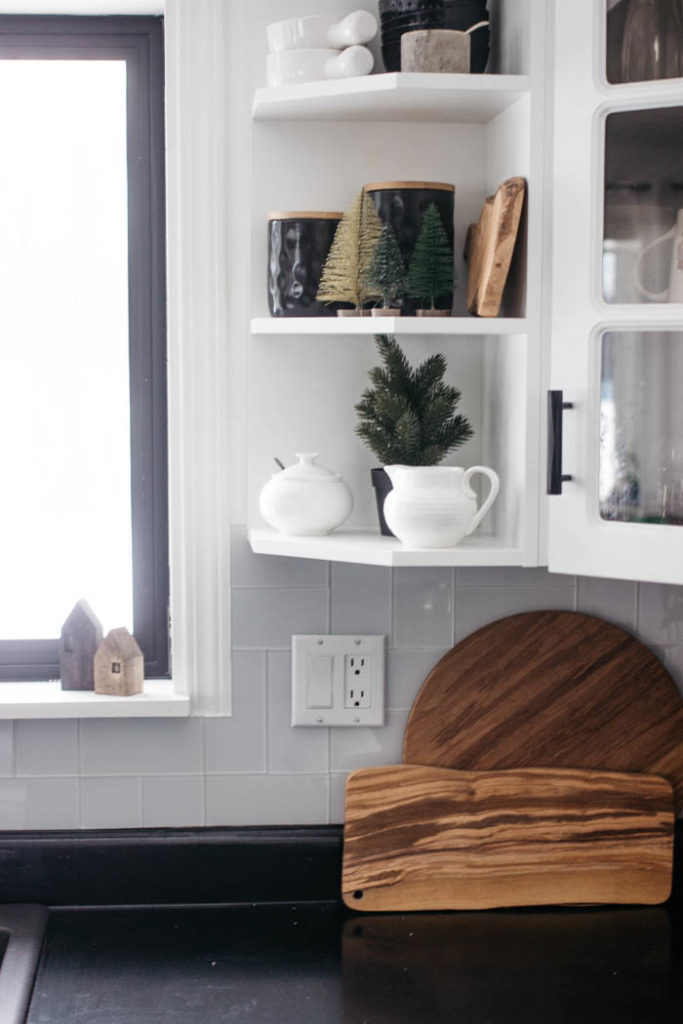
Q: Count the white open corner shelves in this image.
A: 3